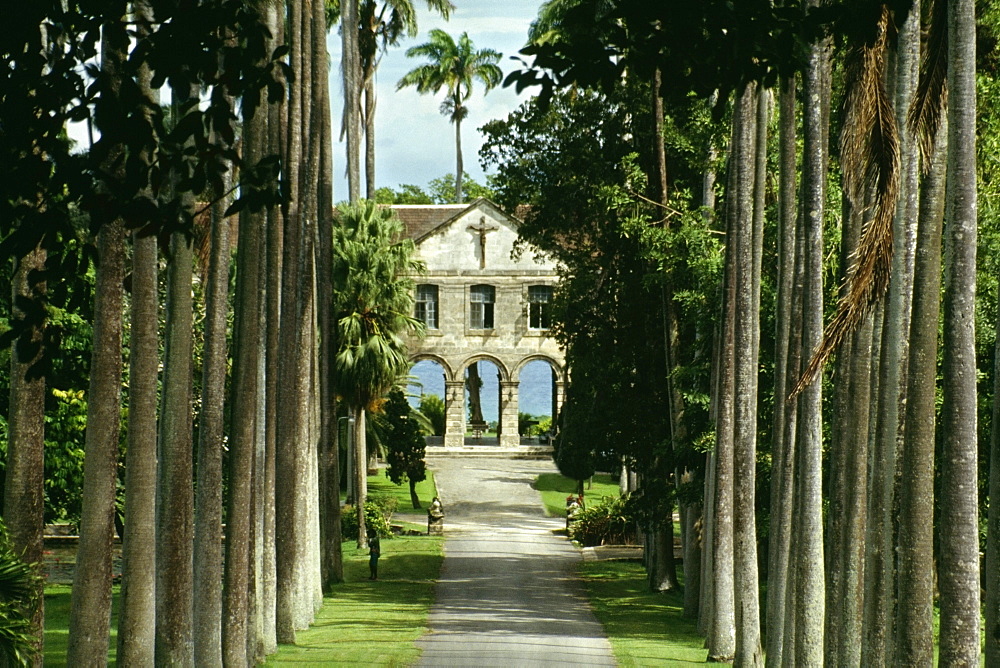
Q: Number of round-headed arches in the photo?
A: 3